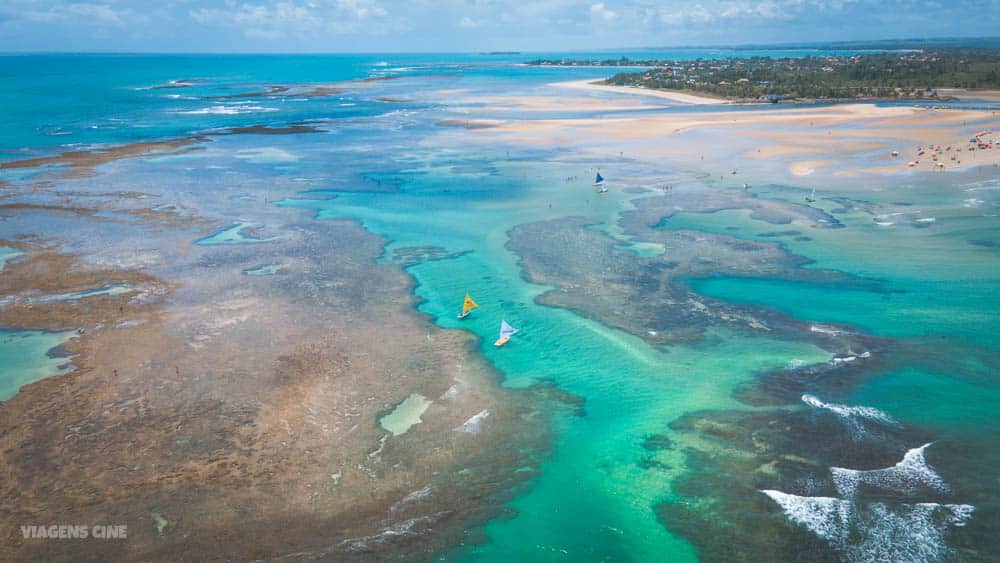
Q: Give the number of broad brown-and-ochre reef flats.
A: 1